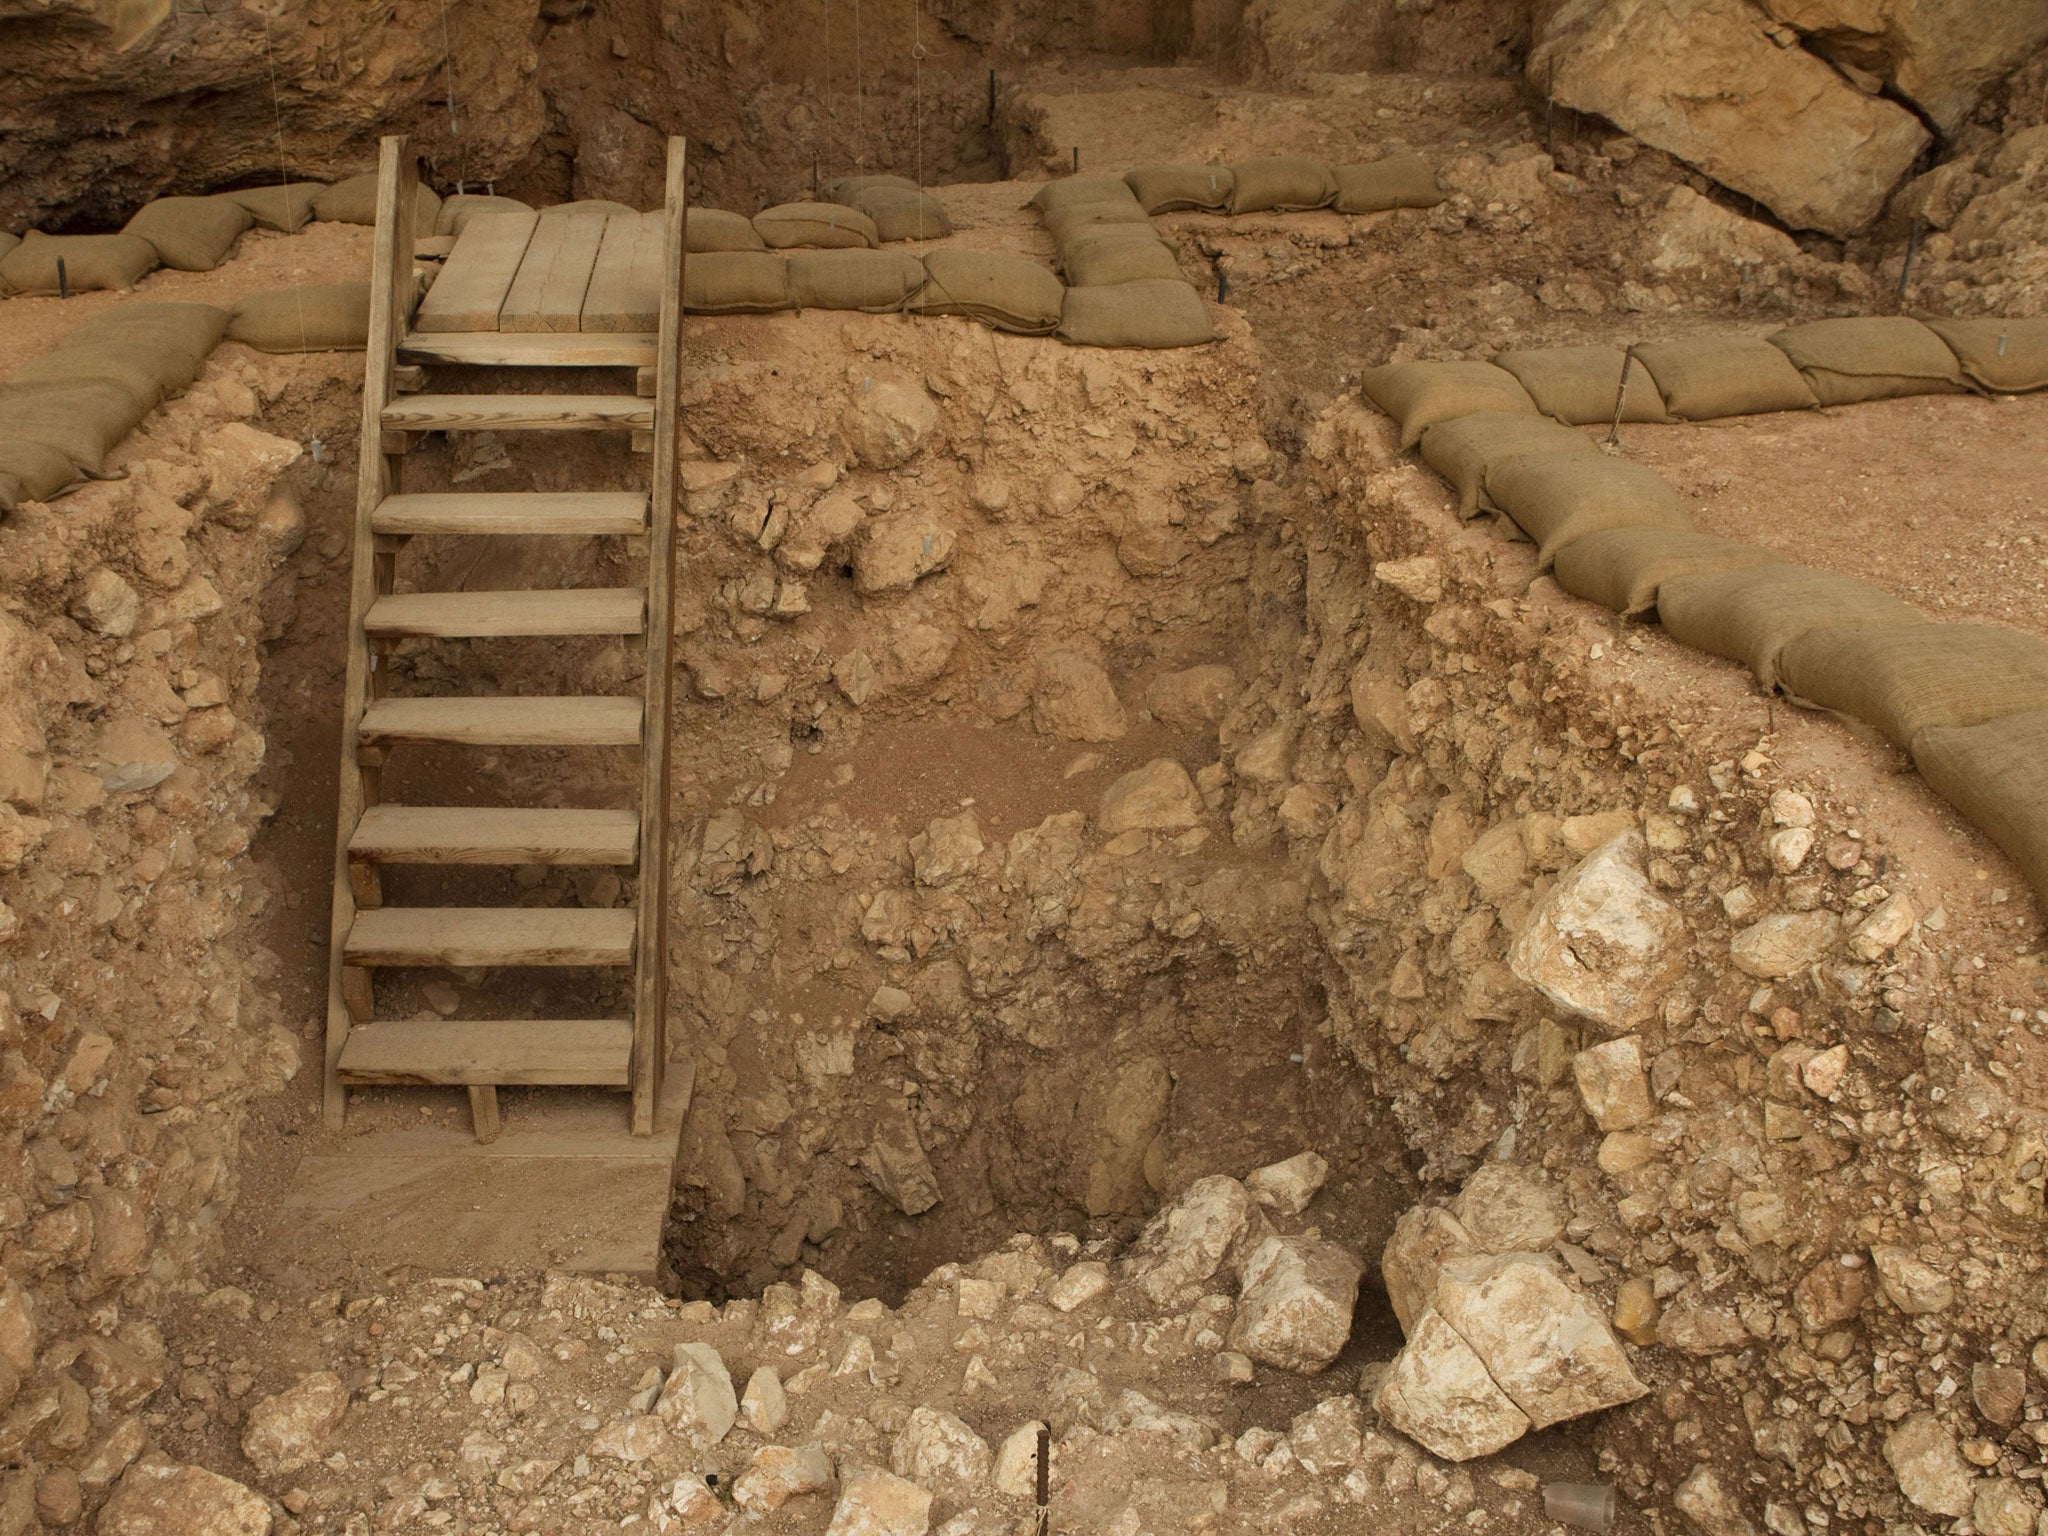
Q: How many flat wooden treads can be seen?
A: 8